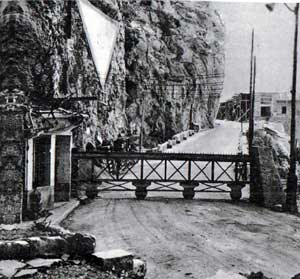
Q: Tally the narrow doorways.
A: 2